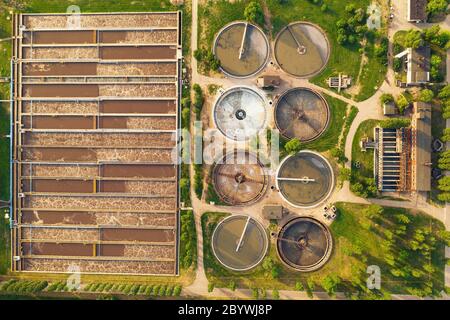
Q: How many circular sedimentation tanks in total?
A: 8